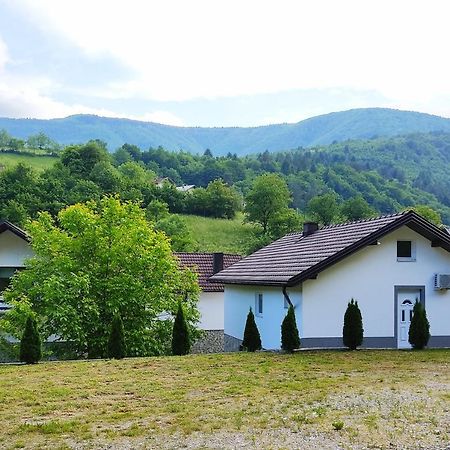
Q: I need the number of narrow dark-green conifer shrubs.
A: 7